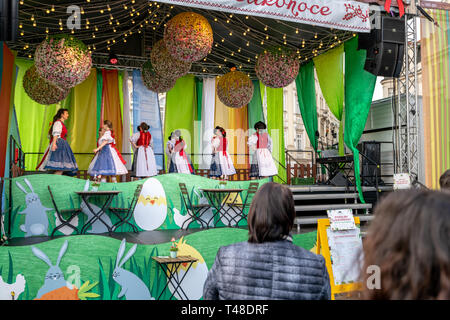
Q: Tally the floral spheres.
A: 7